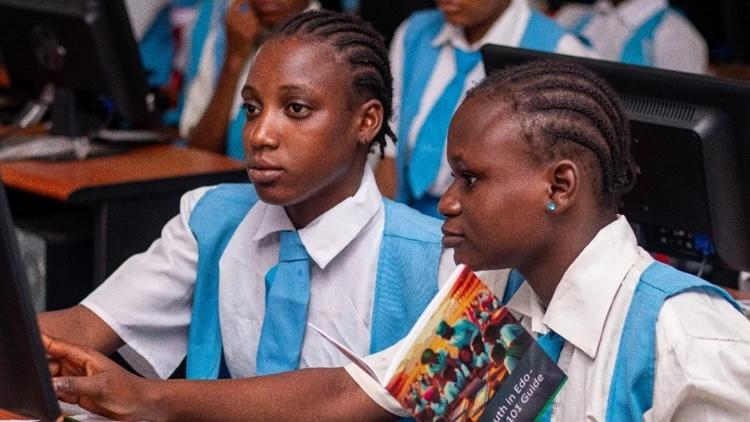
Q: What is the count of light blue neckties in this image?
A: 3